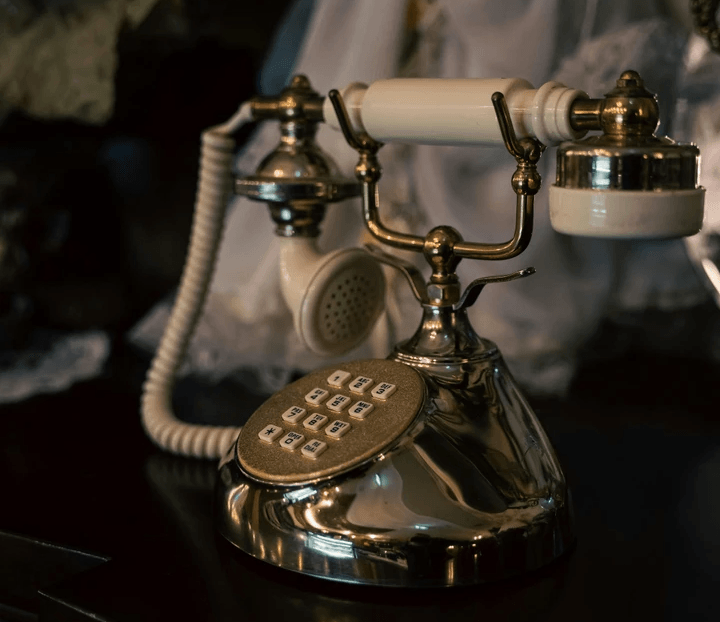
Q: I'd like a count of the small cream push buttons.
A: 12